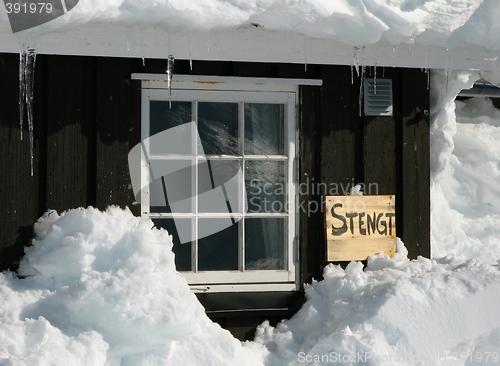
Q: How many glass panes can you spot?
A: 9